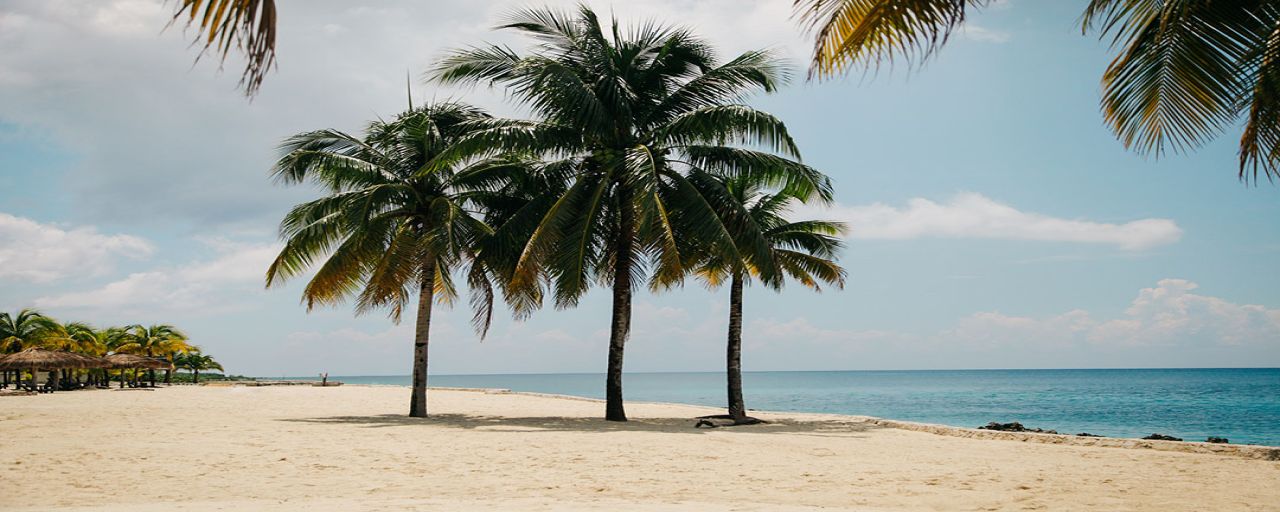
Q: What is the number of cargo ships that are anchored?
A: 0